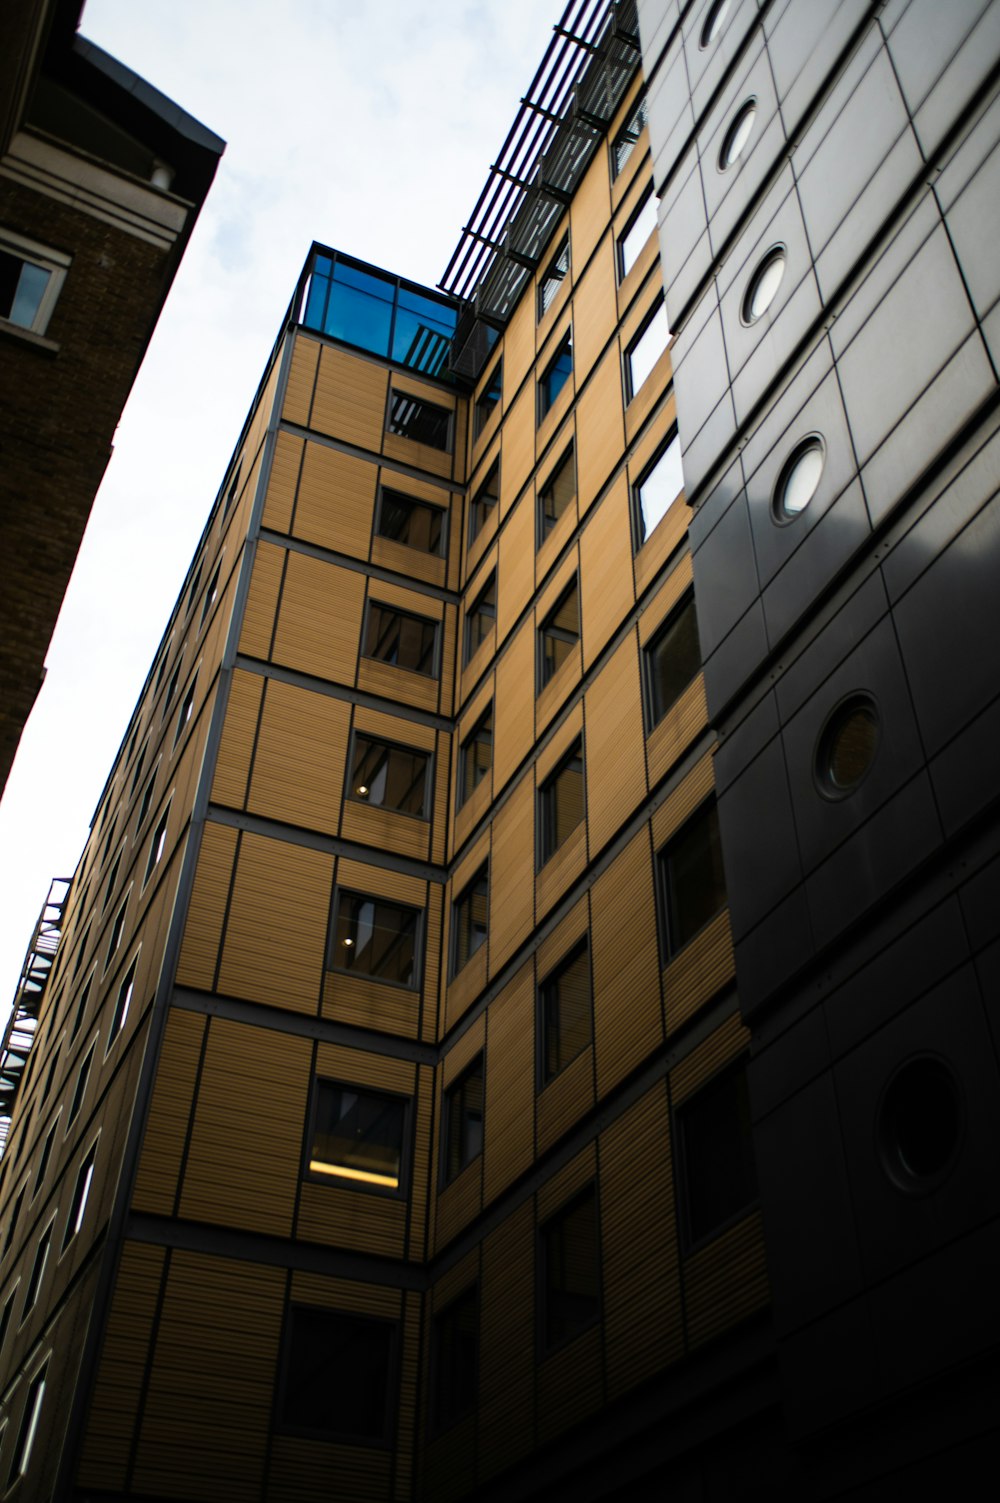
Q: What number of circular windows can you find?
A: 6